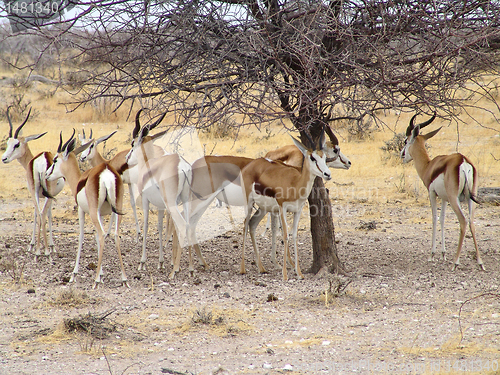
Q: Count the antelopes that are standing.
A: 8